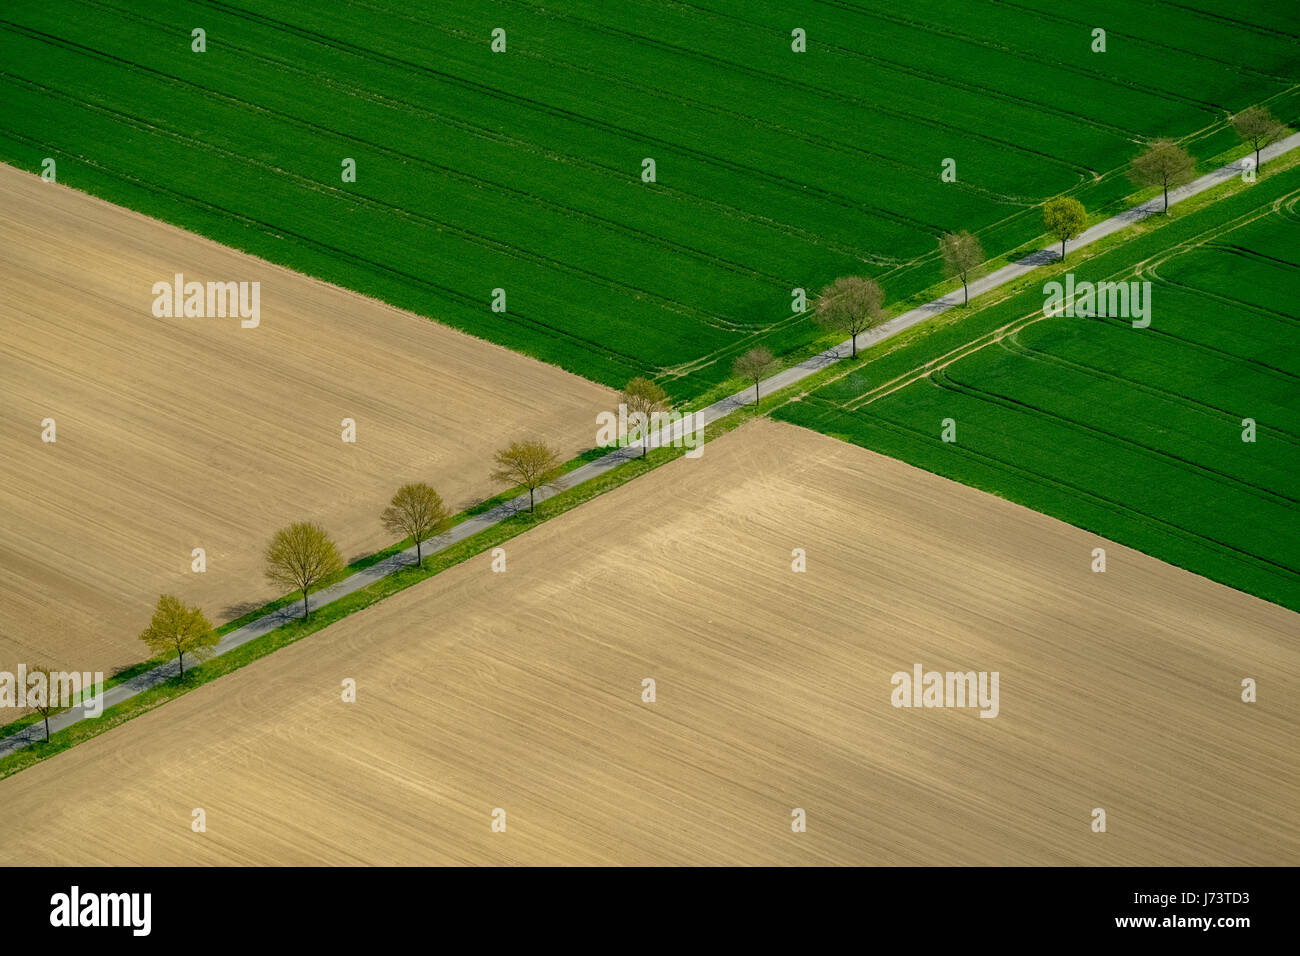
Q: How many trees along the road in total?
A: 12